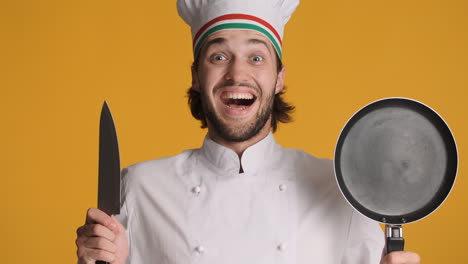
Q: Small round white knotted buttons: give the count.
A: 4